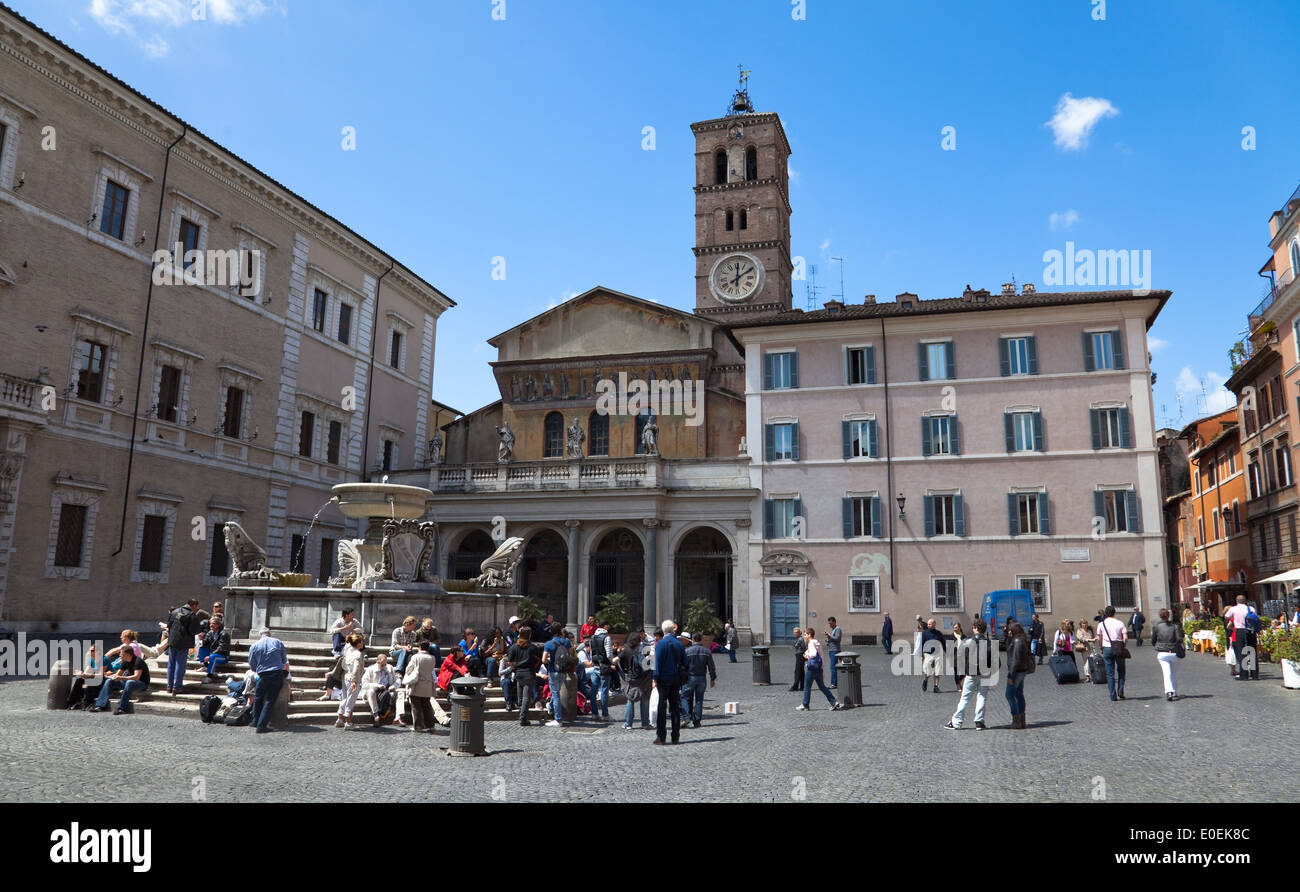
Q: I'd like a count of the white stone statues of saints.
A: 4